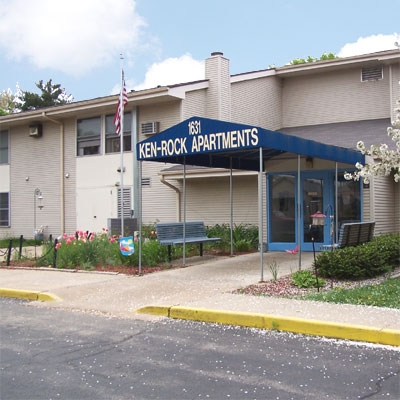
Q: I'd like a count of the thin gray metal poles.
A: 6